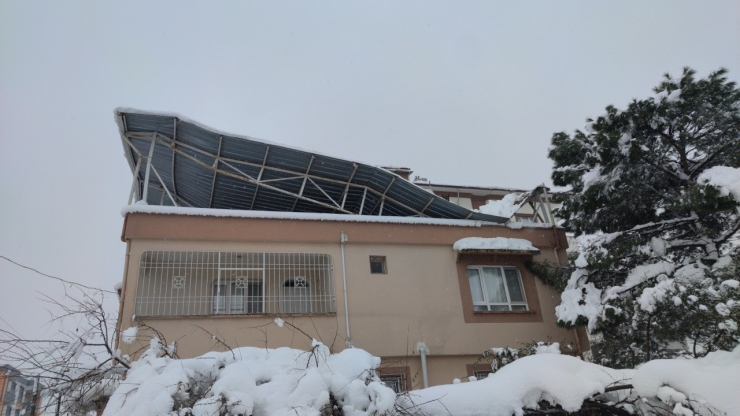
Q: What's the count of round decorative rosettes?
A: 3